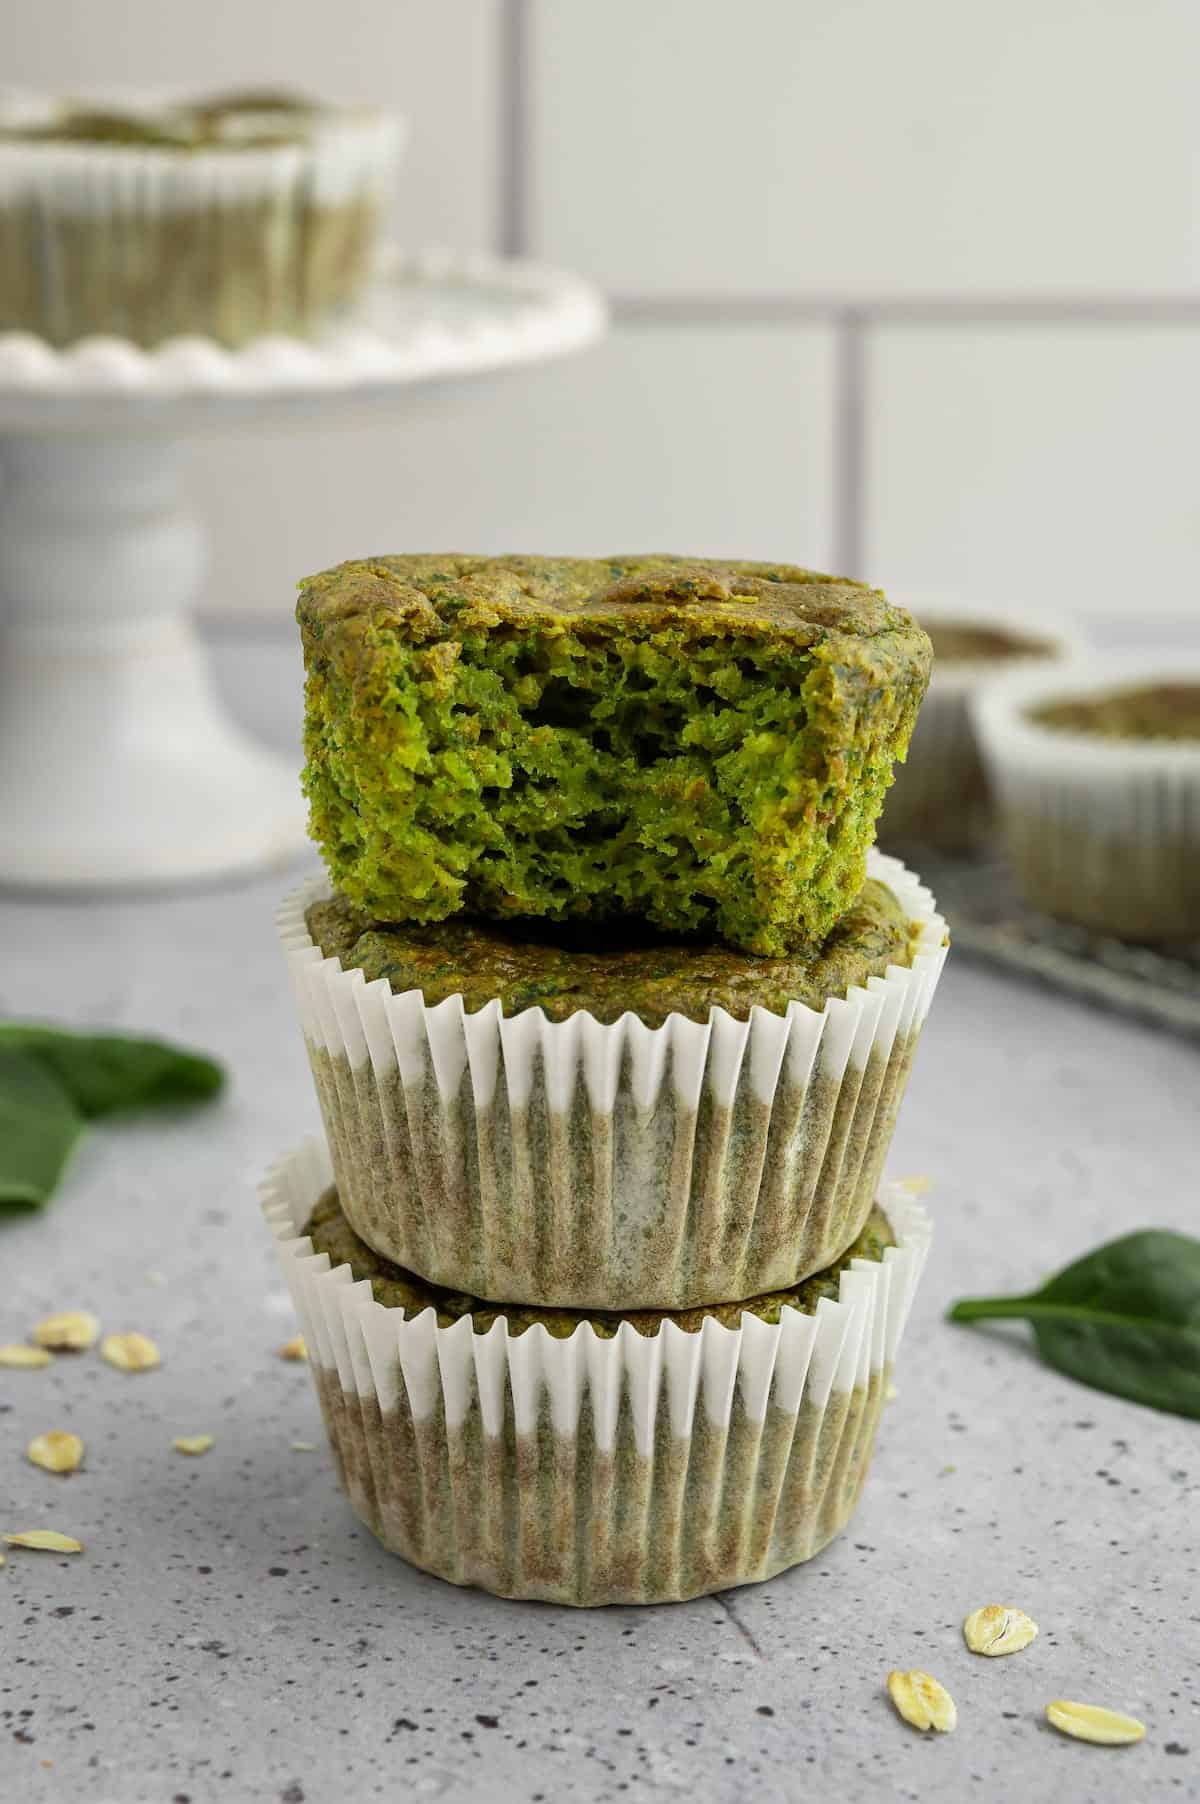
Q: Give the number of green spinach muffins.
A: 6